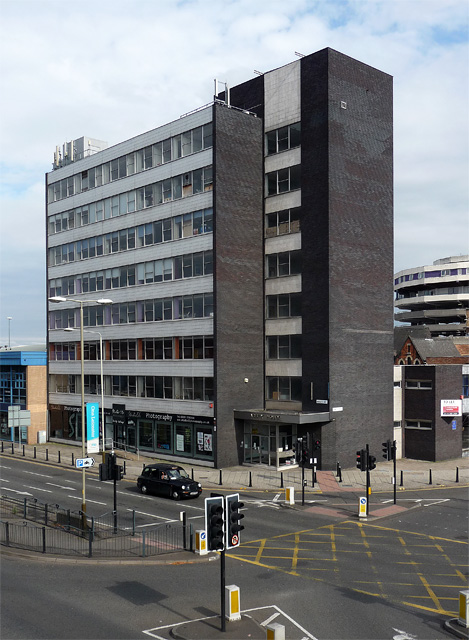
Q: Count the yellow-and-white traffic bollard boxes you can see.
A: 6